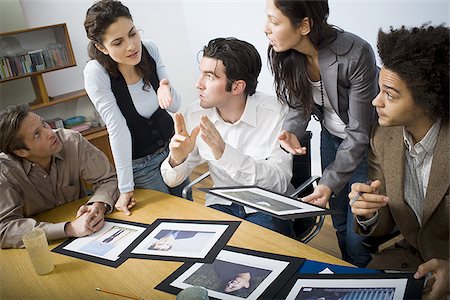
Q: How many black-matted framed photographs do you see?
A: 5